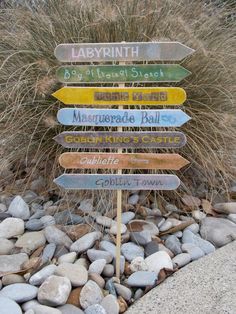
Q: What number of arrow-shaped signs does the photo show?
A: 7